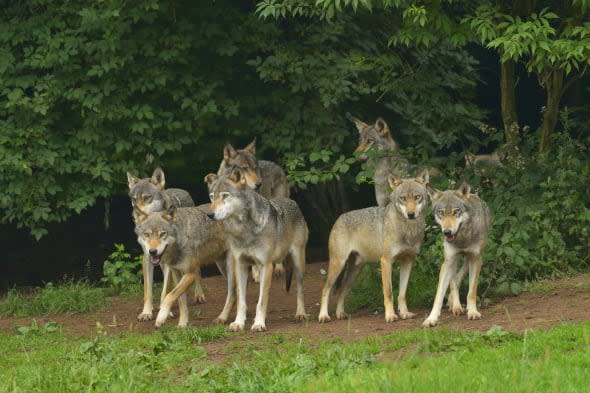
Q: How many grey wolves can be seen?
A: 8